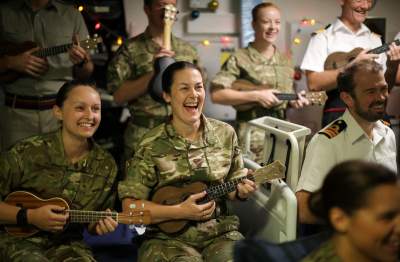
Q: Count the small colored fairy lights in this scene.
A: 8